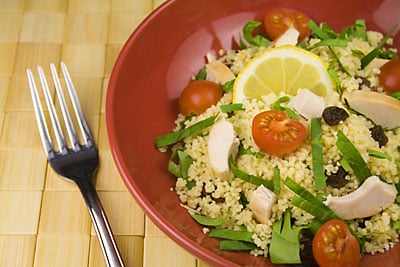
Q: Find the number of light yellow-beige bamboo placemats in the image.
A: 1